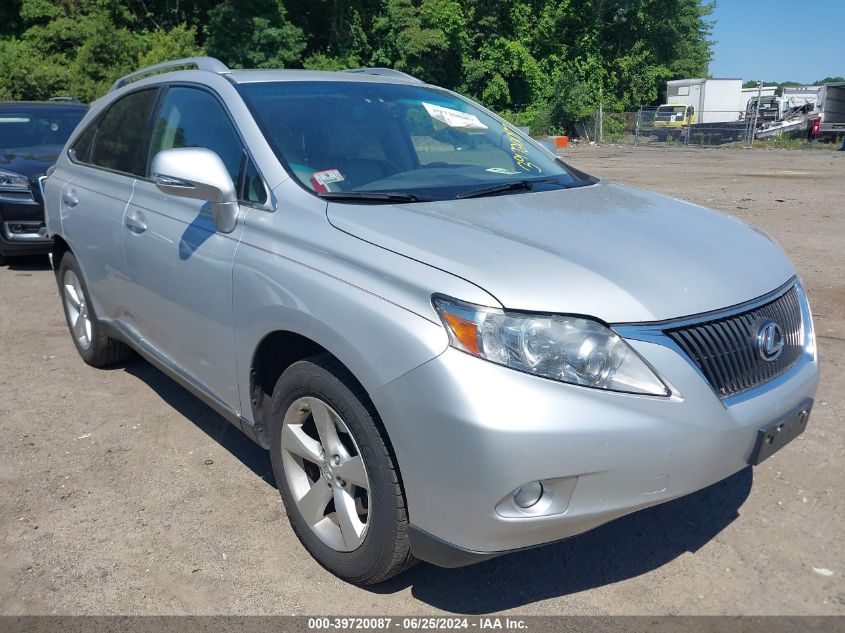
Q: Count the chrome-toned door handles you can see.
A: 2